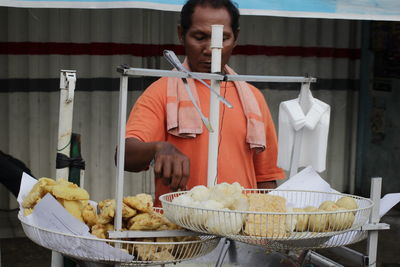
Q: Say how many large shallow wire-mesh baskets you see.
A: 2